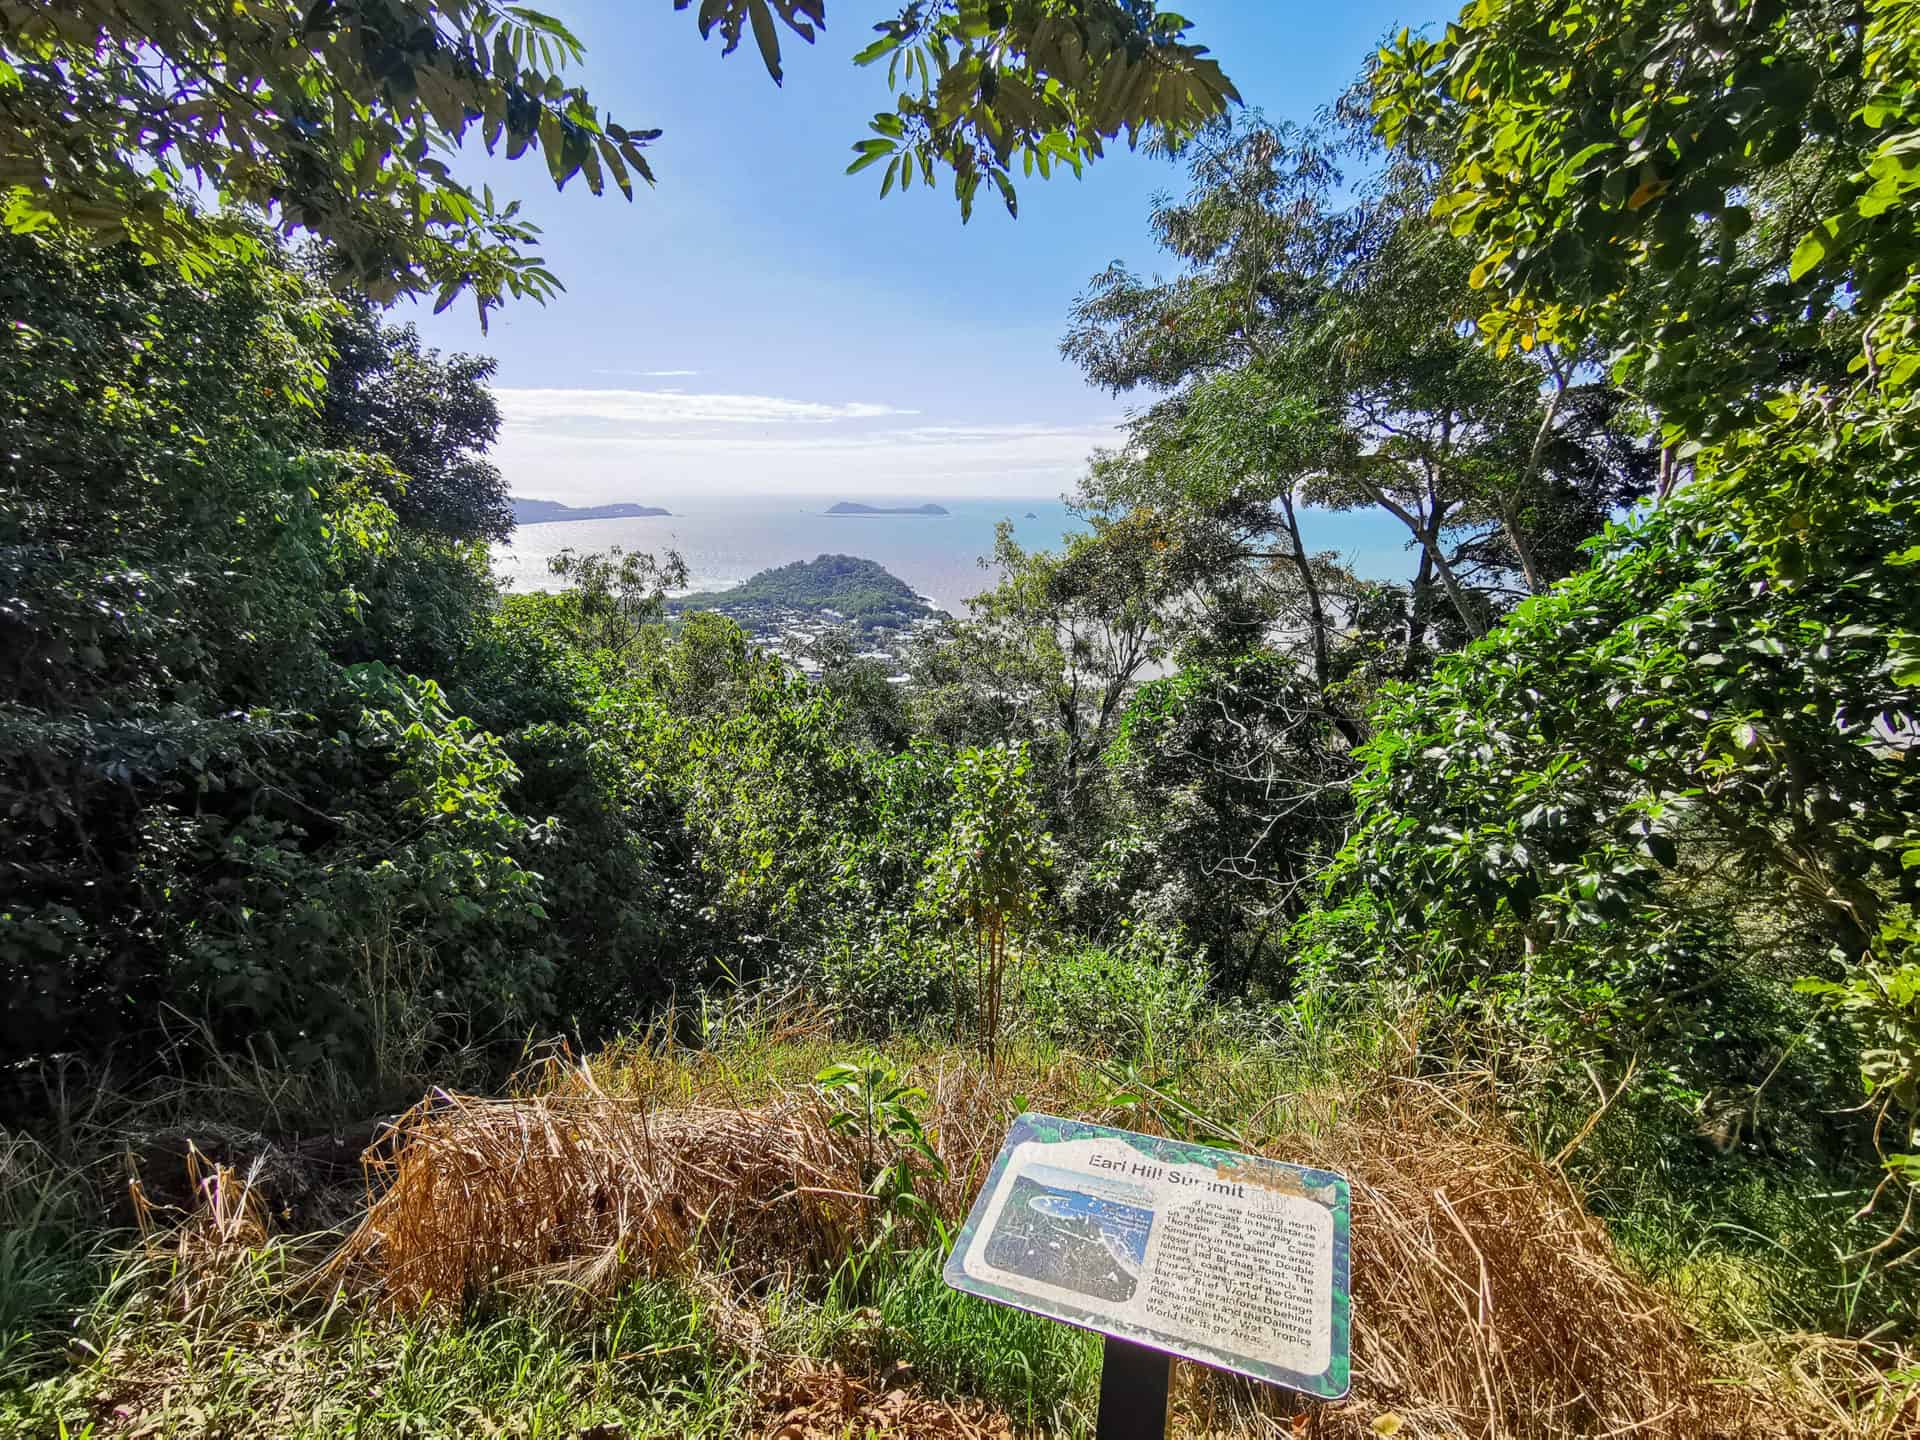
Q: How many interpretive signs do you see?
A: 1